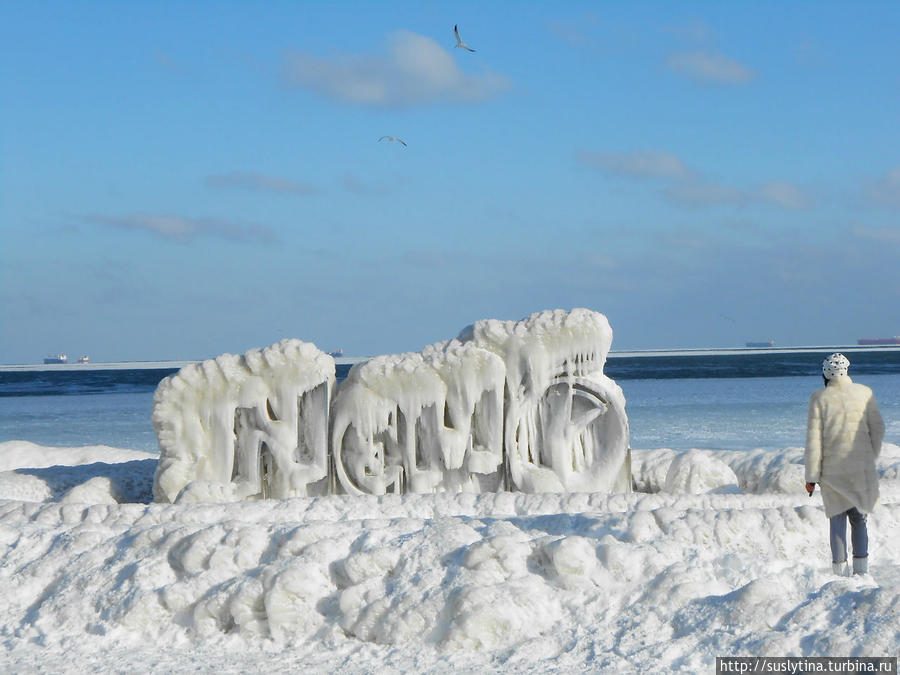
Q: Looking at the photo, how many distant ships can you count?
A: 5